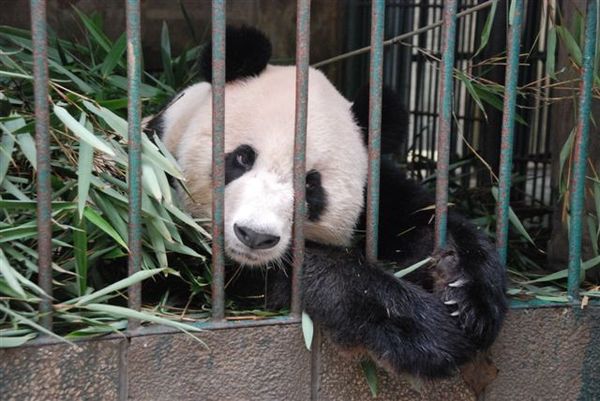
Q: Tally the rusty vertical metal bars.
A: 8